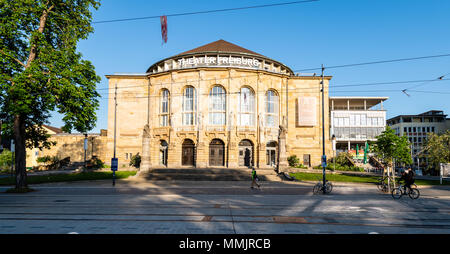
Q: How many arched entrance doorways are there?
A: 5